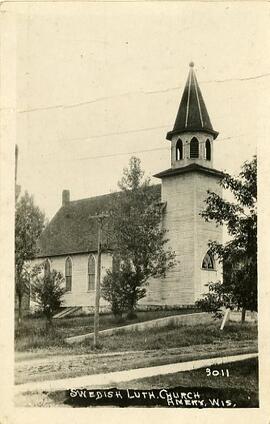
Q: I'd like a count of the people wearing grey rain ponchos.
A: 0